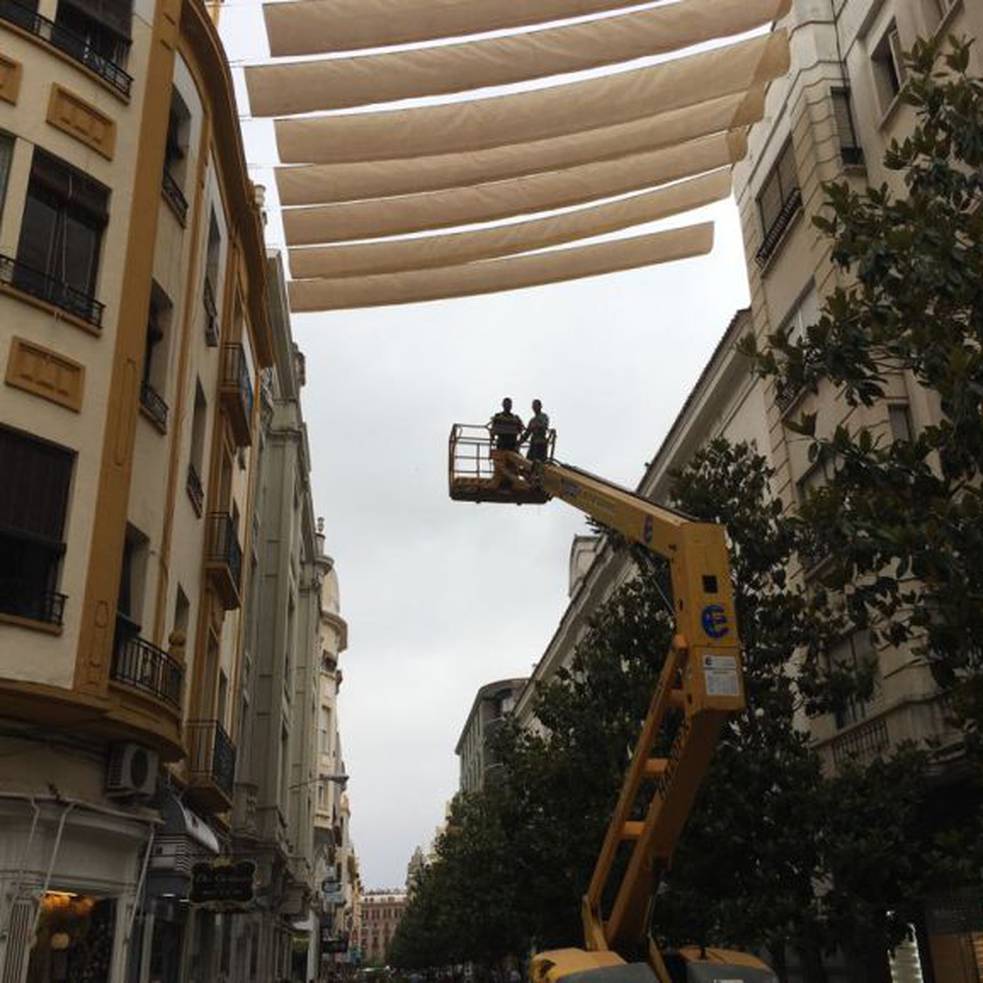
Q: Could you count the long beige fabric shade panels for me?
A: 7